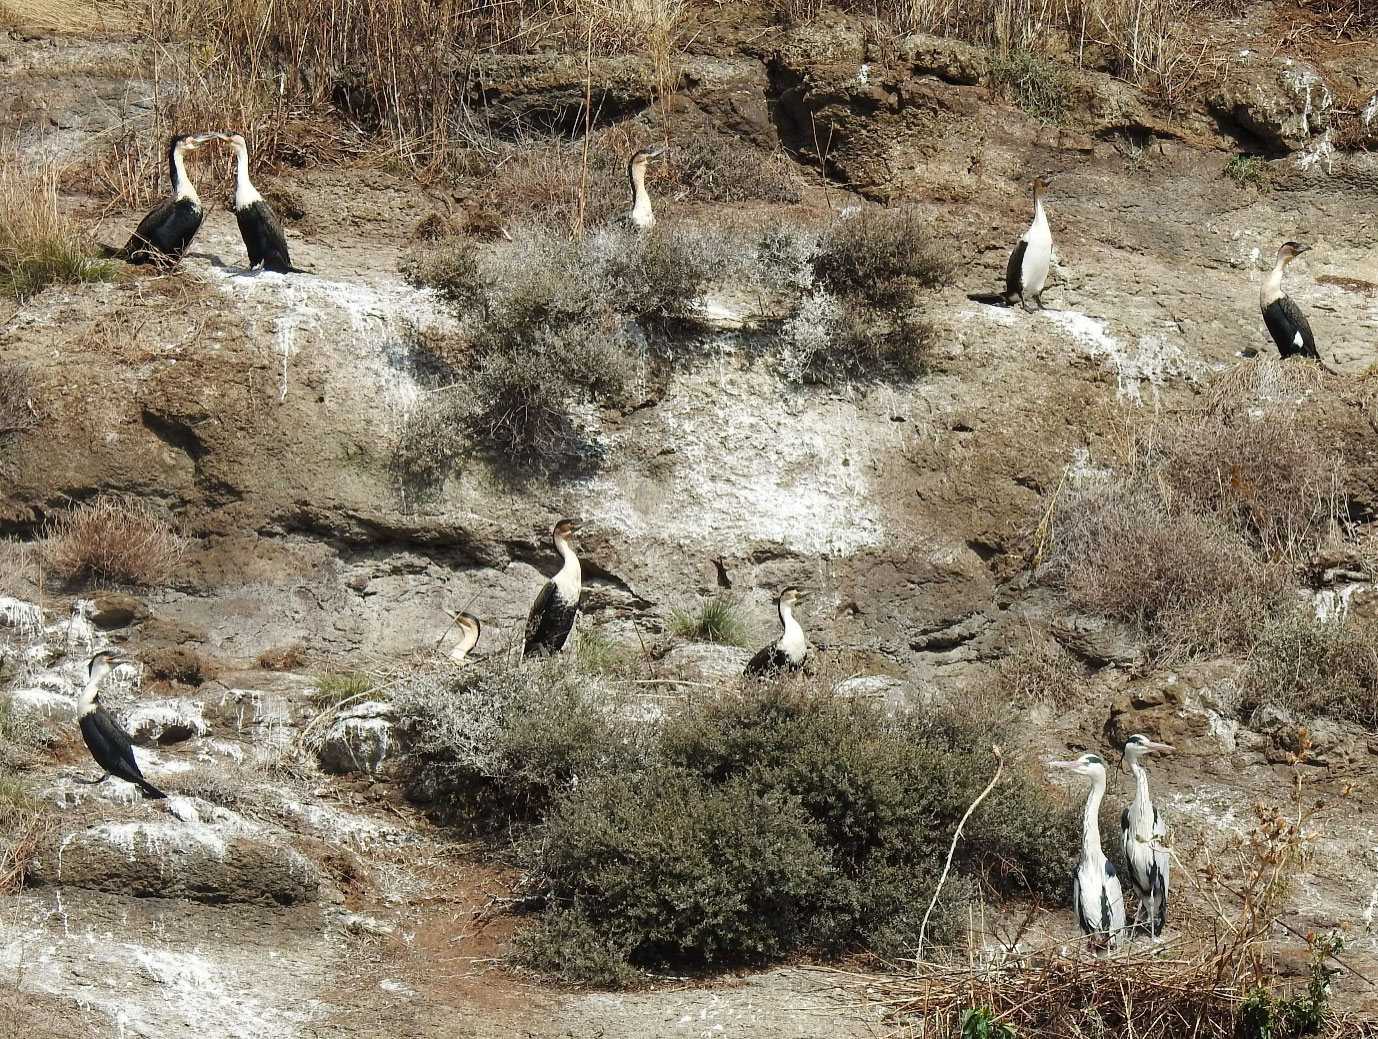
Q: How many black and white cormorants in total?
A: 9